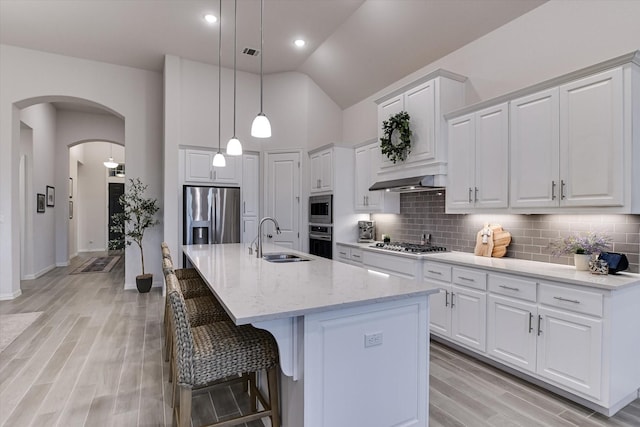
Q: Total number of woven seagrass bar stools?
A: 4